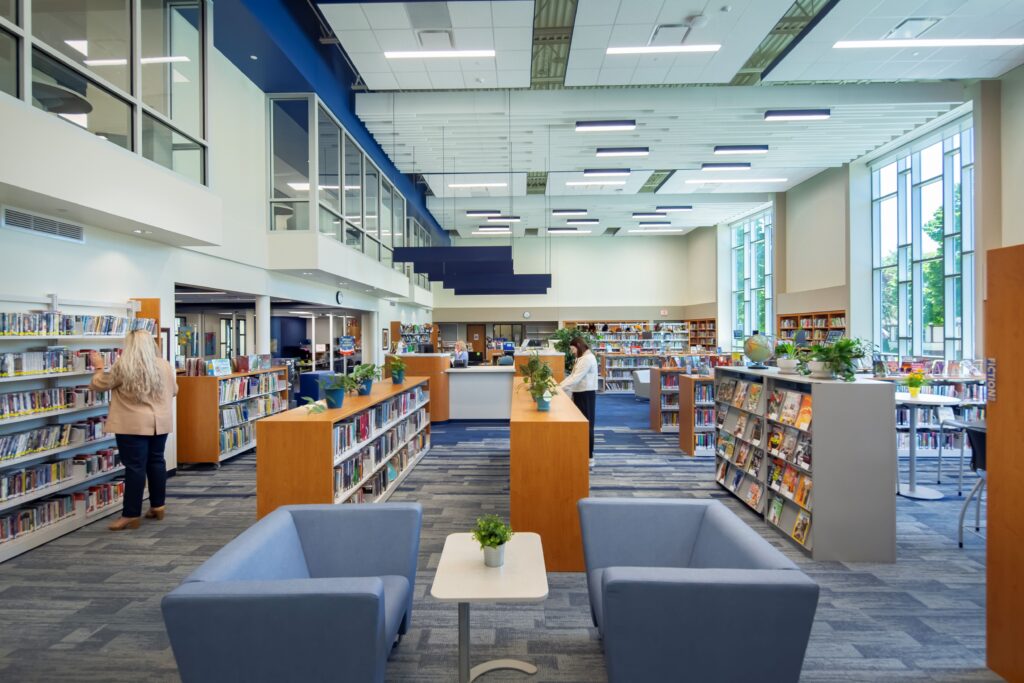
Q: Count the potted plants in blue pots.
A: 4